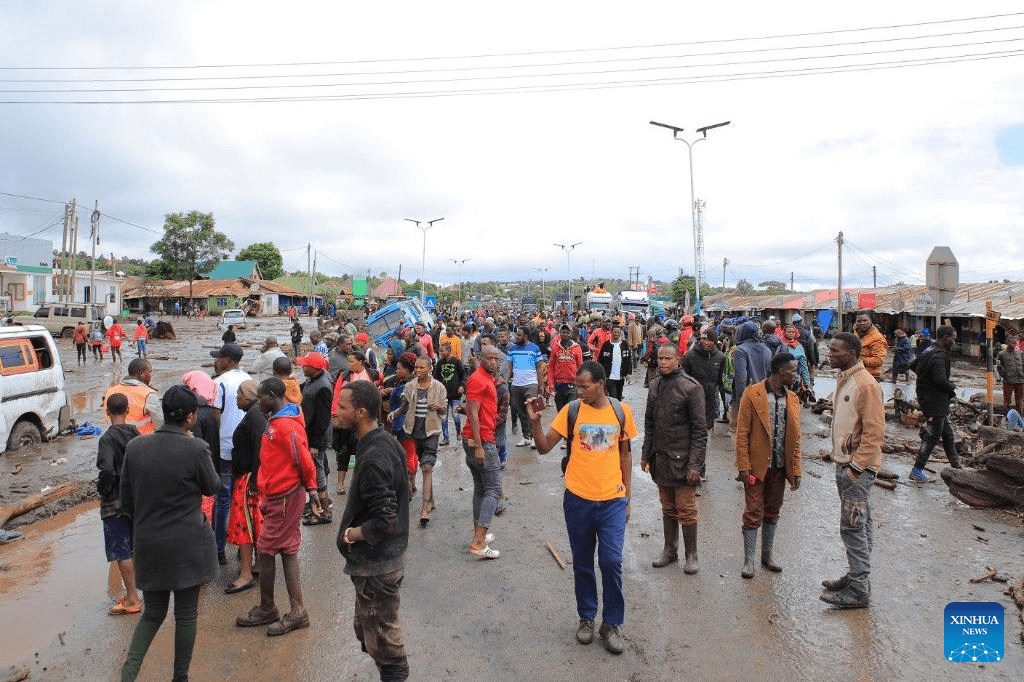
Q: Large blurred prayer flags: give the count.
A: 0